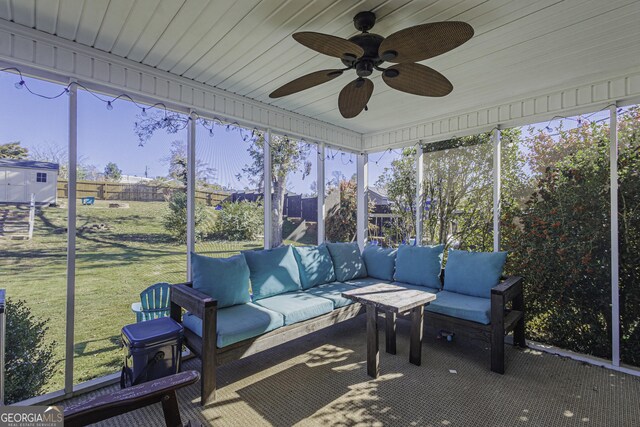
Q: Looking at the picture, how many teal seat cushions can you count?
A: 6